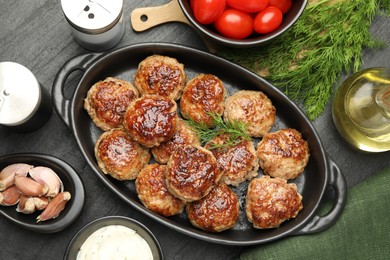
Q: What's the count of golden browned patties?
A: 13